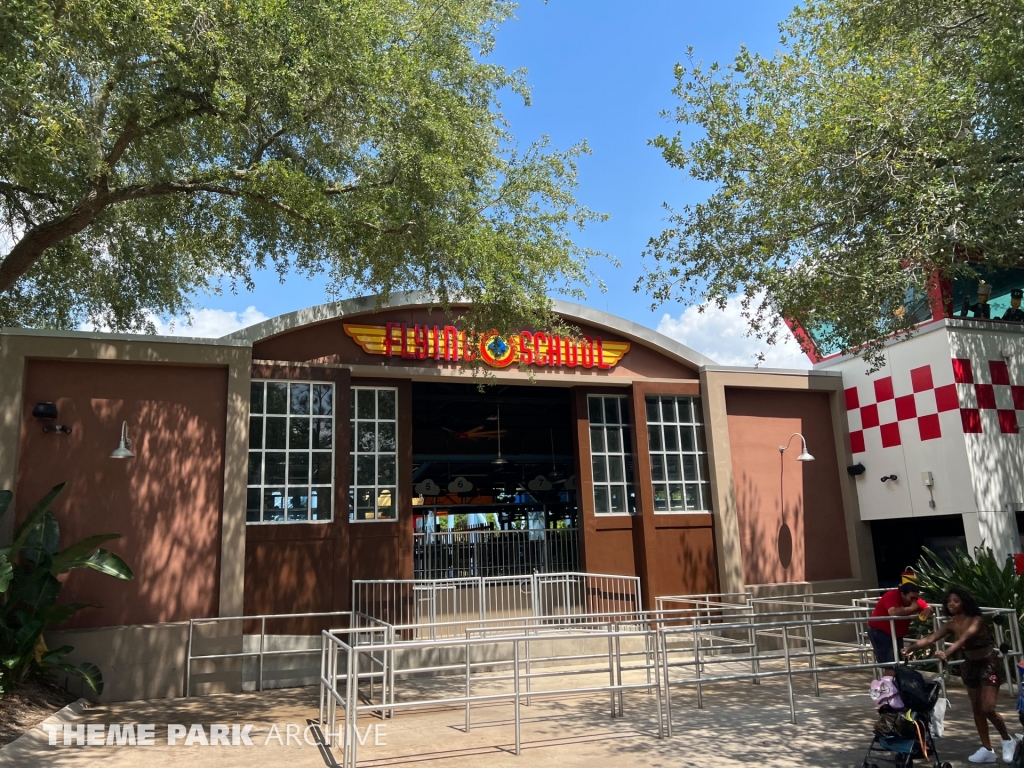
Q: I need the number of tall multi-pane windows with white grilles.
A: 4